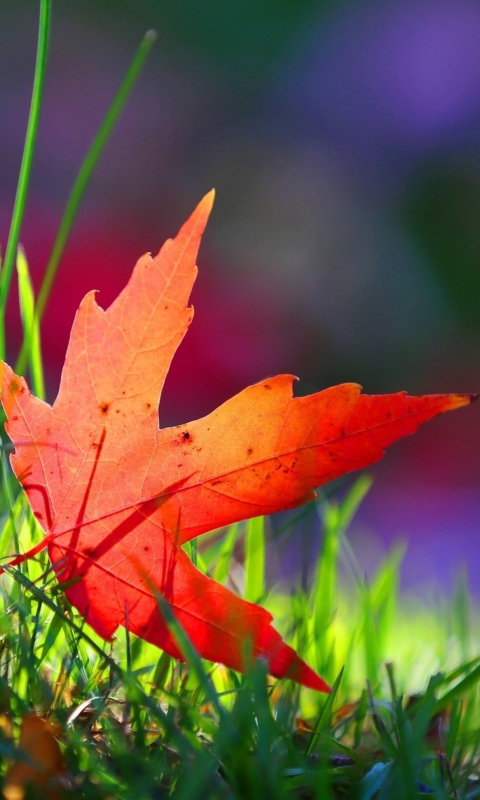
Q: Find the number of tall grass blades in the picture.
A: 2